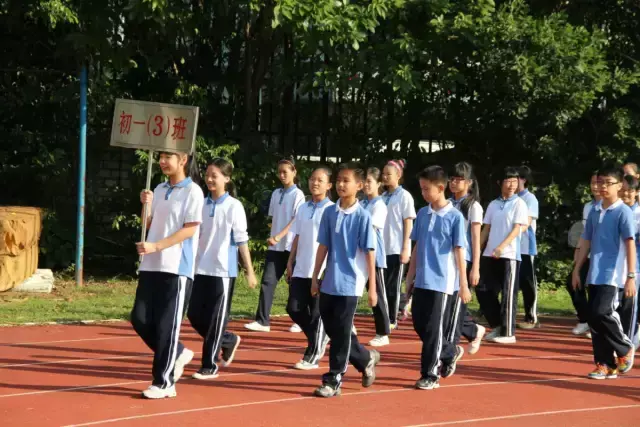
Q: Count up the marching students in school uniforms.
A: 15